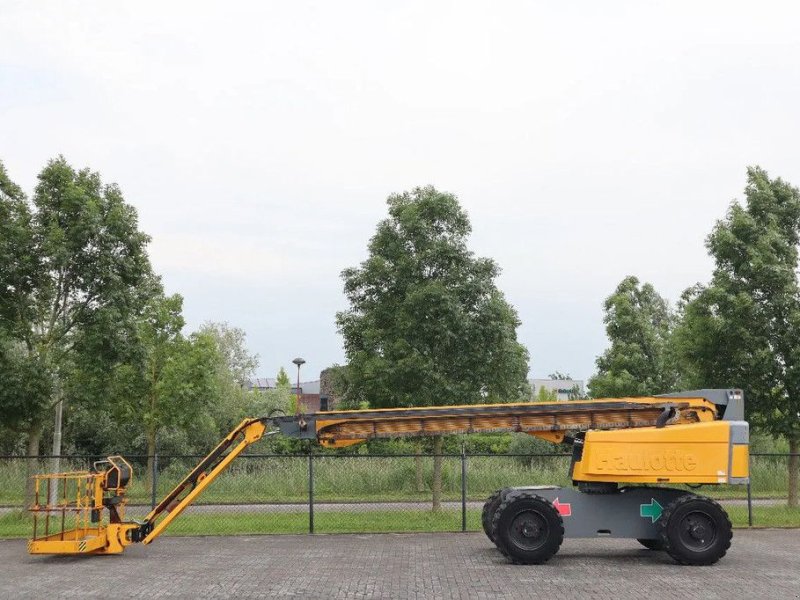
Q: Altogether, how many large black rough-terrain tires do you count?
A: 4